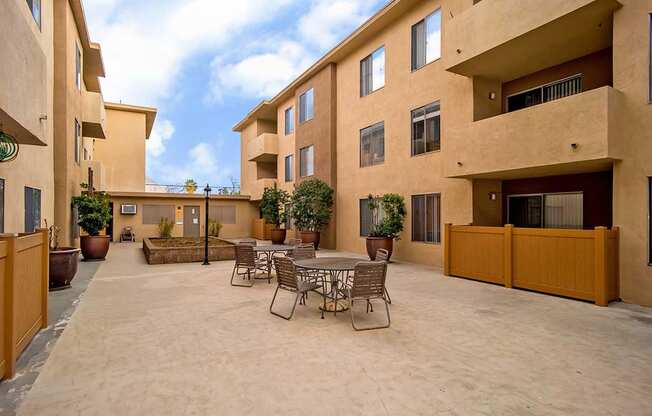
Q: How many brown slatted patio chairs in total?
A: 7